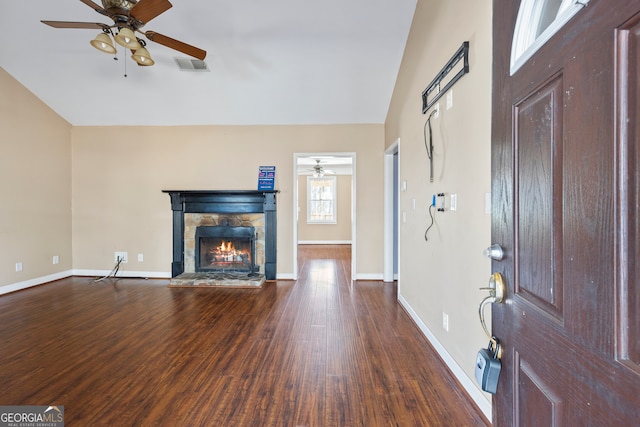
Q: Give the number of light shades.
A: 3